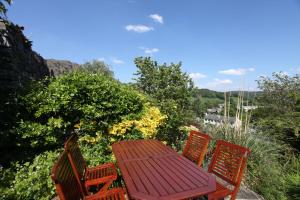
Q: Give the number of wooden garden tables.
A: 1